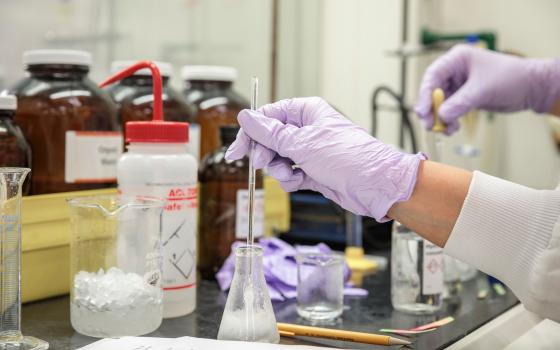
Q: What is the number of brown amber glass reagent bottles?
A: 5